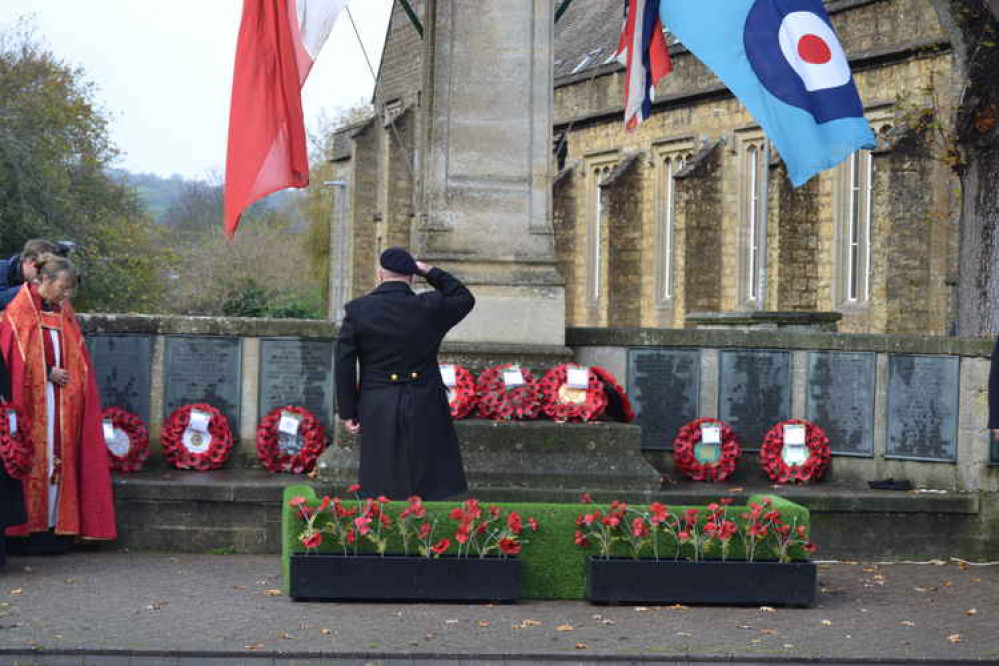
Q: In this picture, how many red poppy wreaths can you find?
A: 10